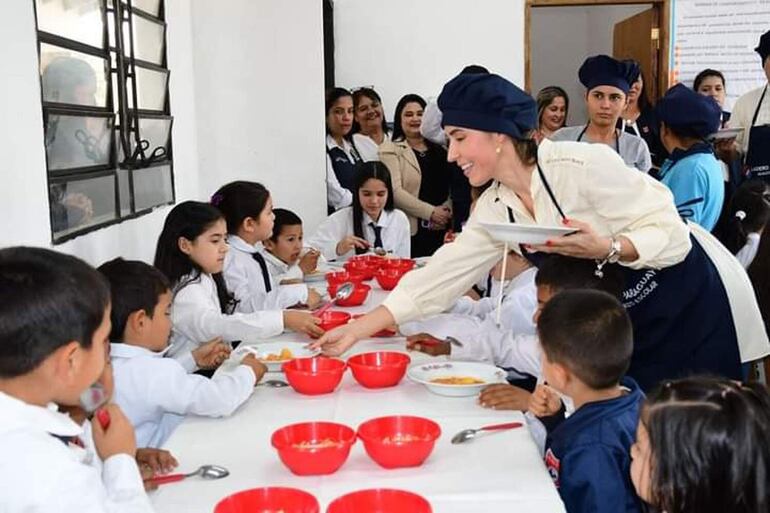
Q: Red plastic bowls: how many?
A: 14